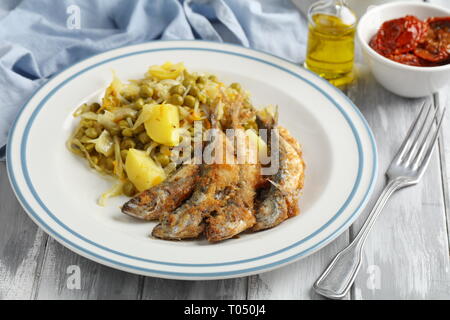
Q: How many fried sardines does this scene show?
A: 4